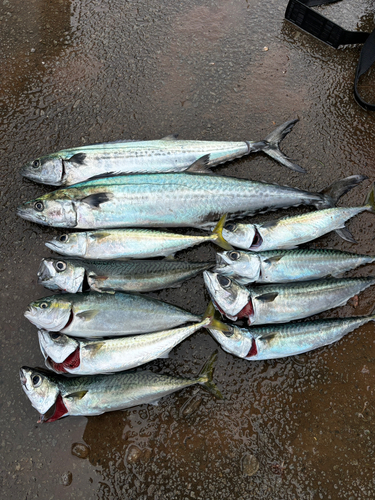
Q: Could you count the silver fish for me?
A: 11